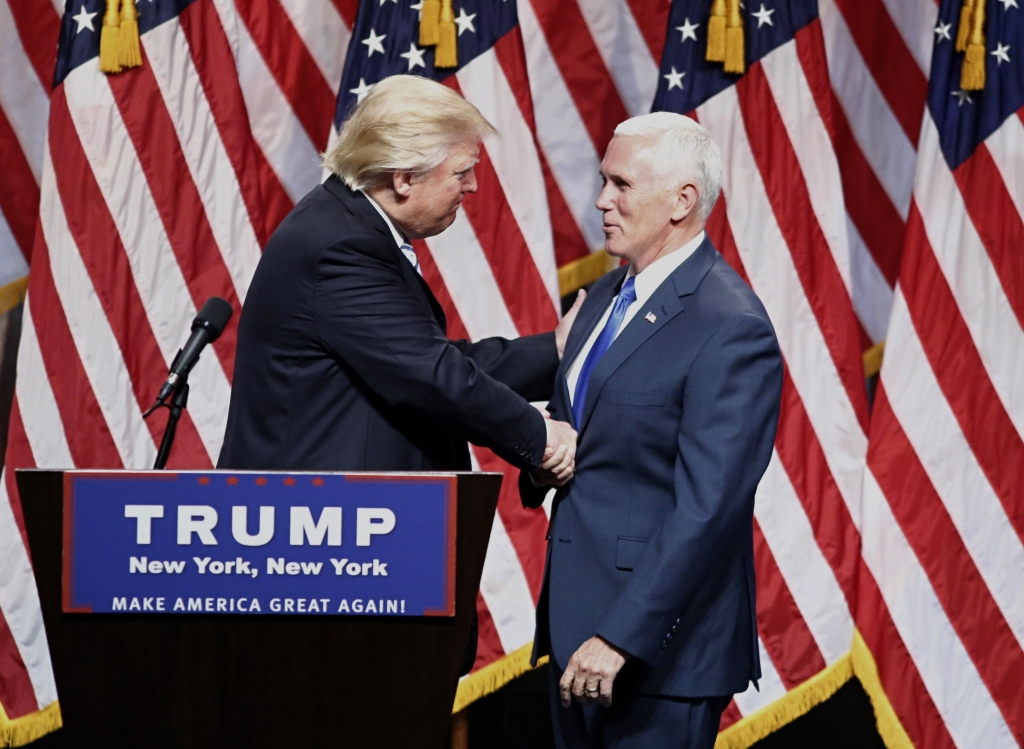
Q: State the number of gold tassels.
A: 8